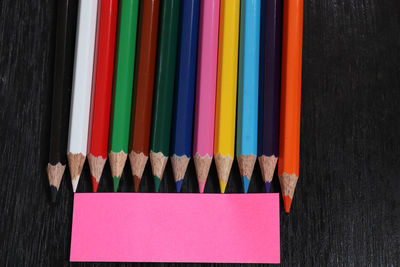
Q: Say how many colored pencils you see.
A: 12